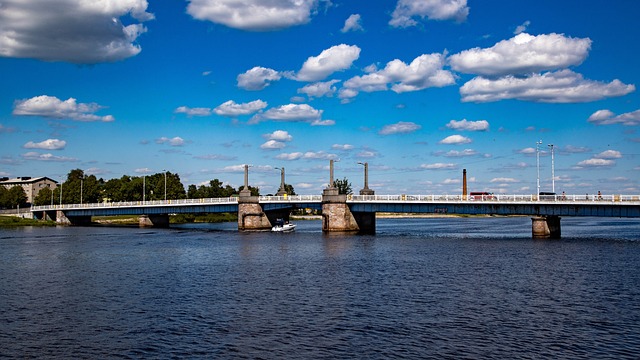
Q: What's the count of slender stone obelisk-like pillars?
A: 4